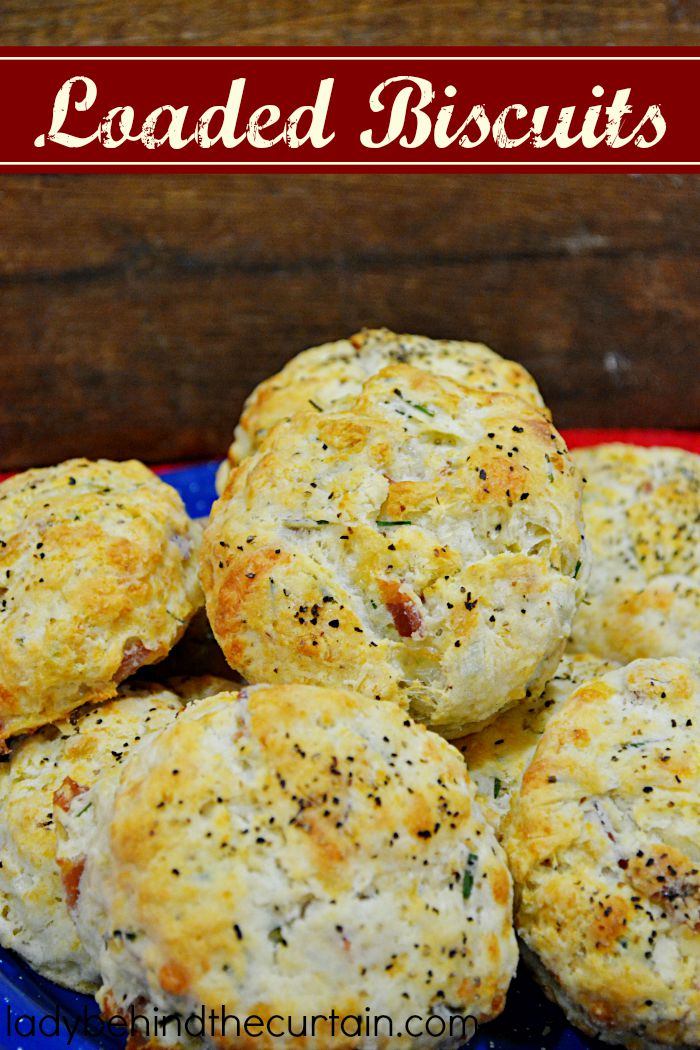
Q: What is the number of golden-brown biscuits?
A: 8